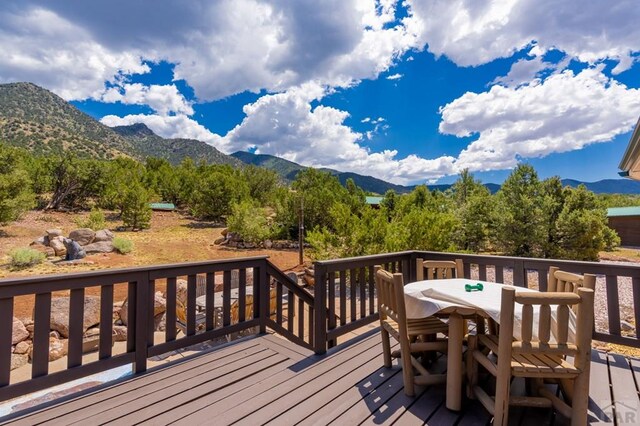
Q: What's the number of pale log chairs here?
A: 4